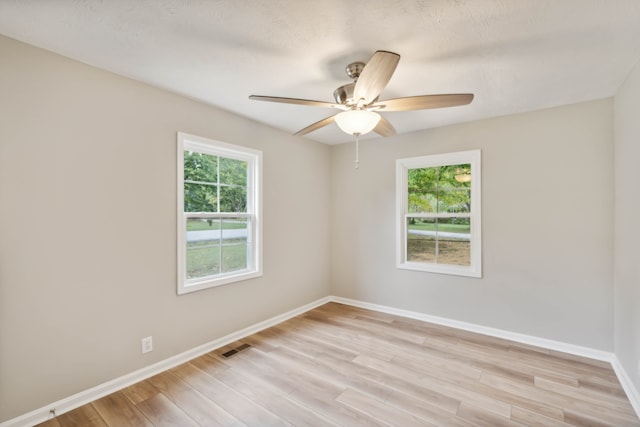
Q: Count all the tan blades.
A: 5